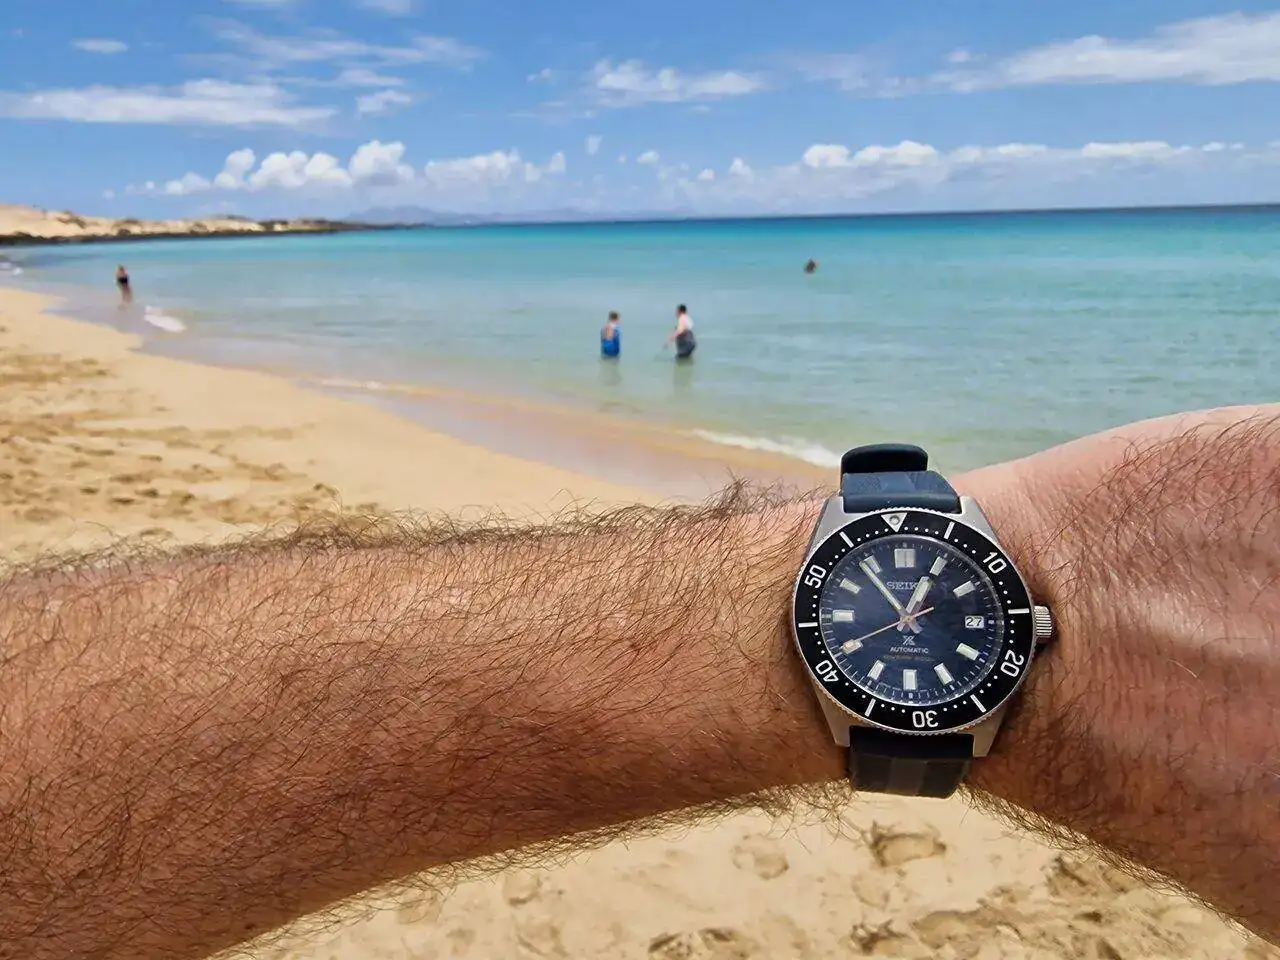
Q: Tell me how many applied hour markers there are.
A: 11